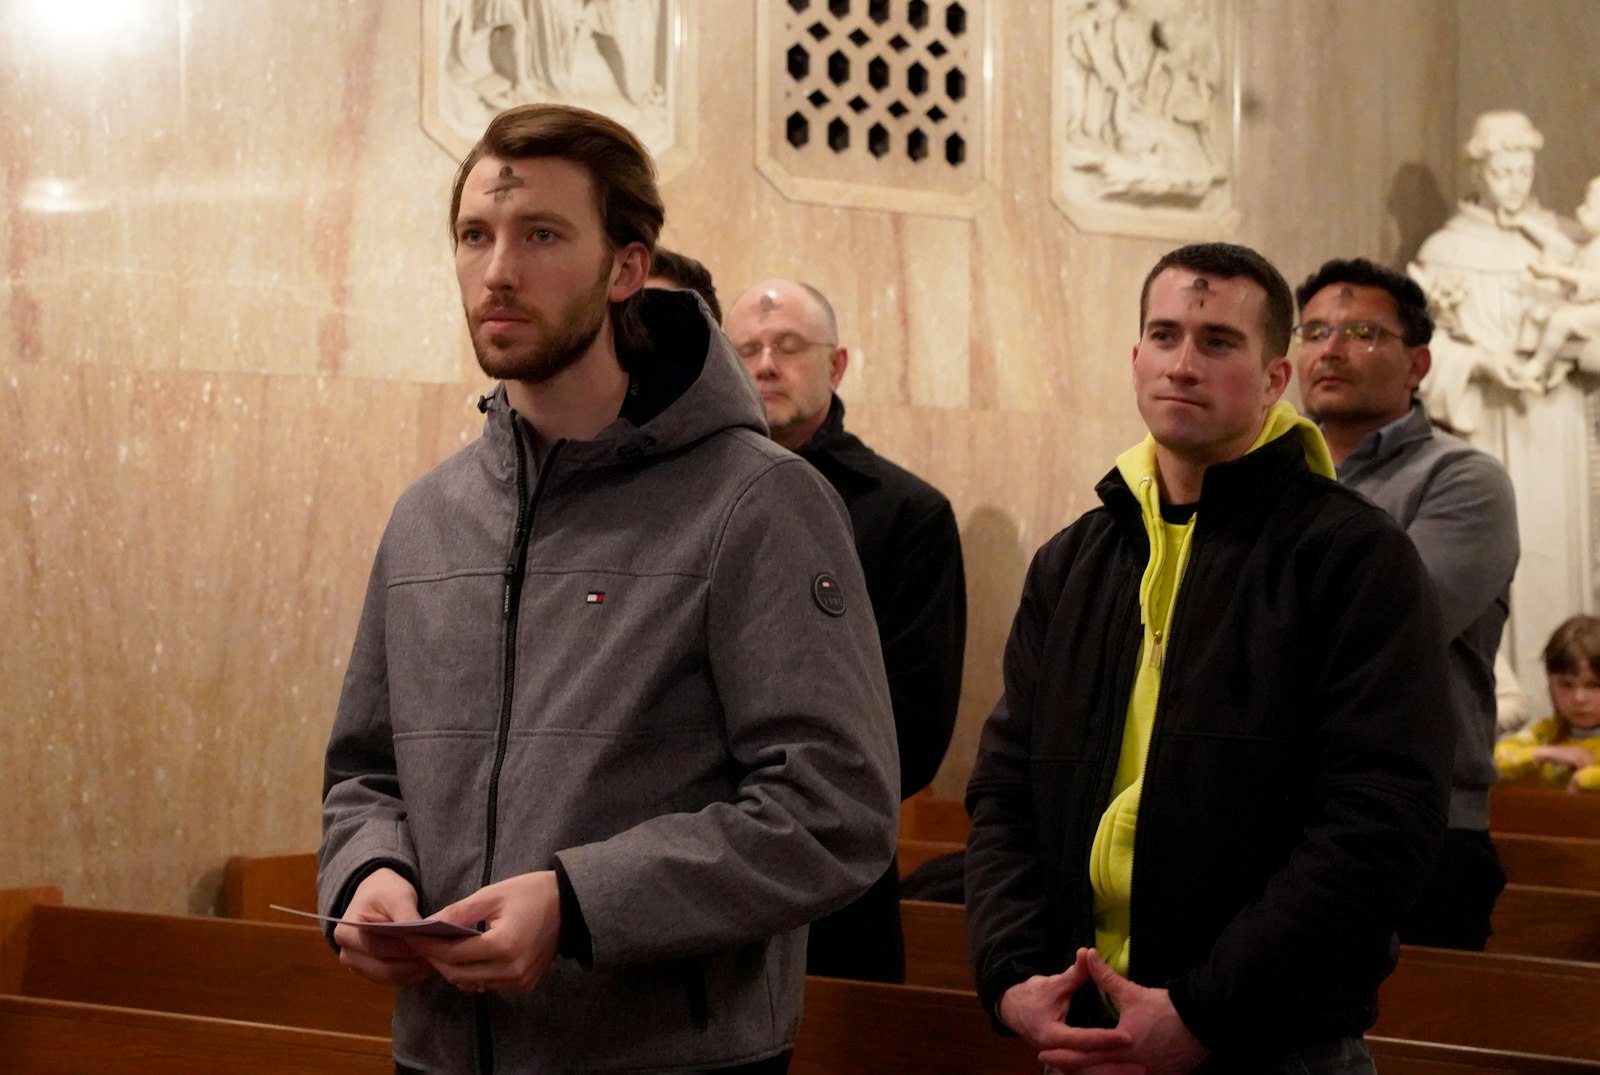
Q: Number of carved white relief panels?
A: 2